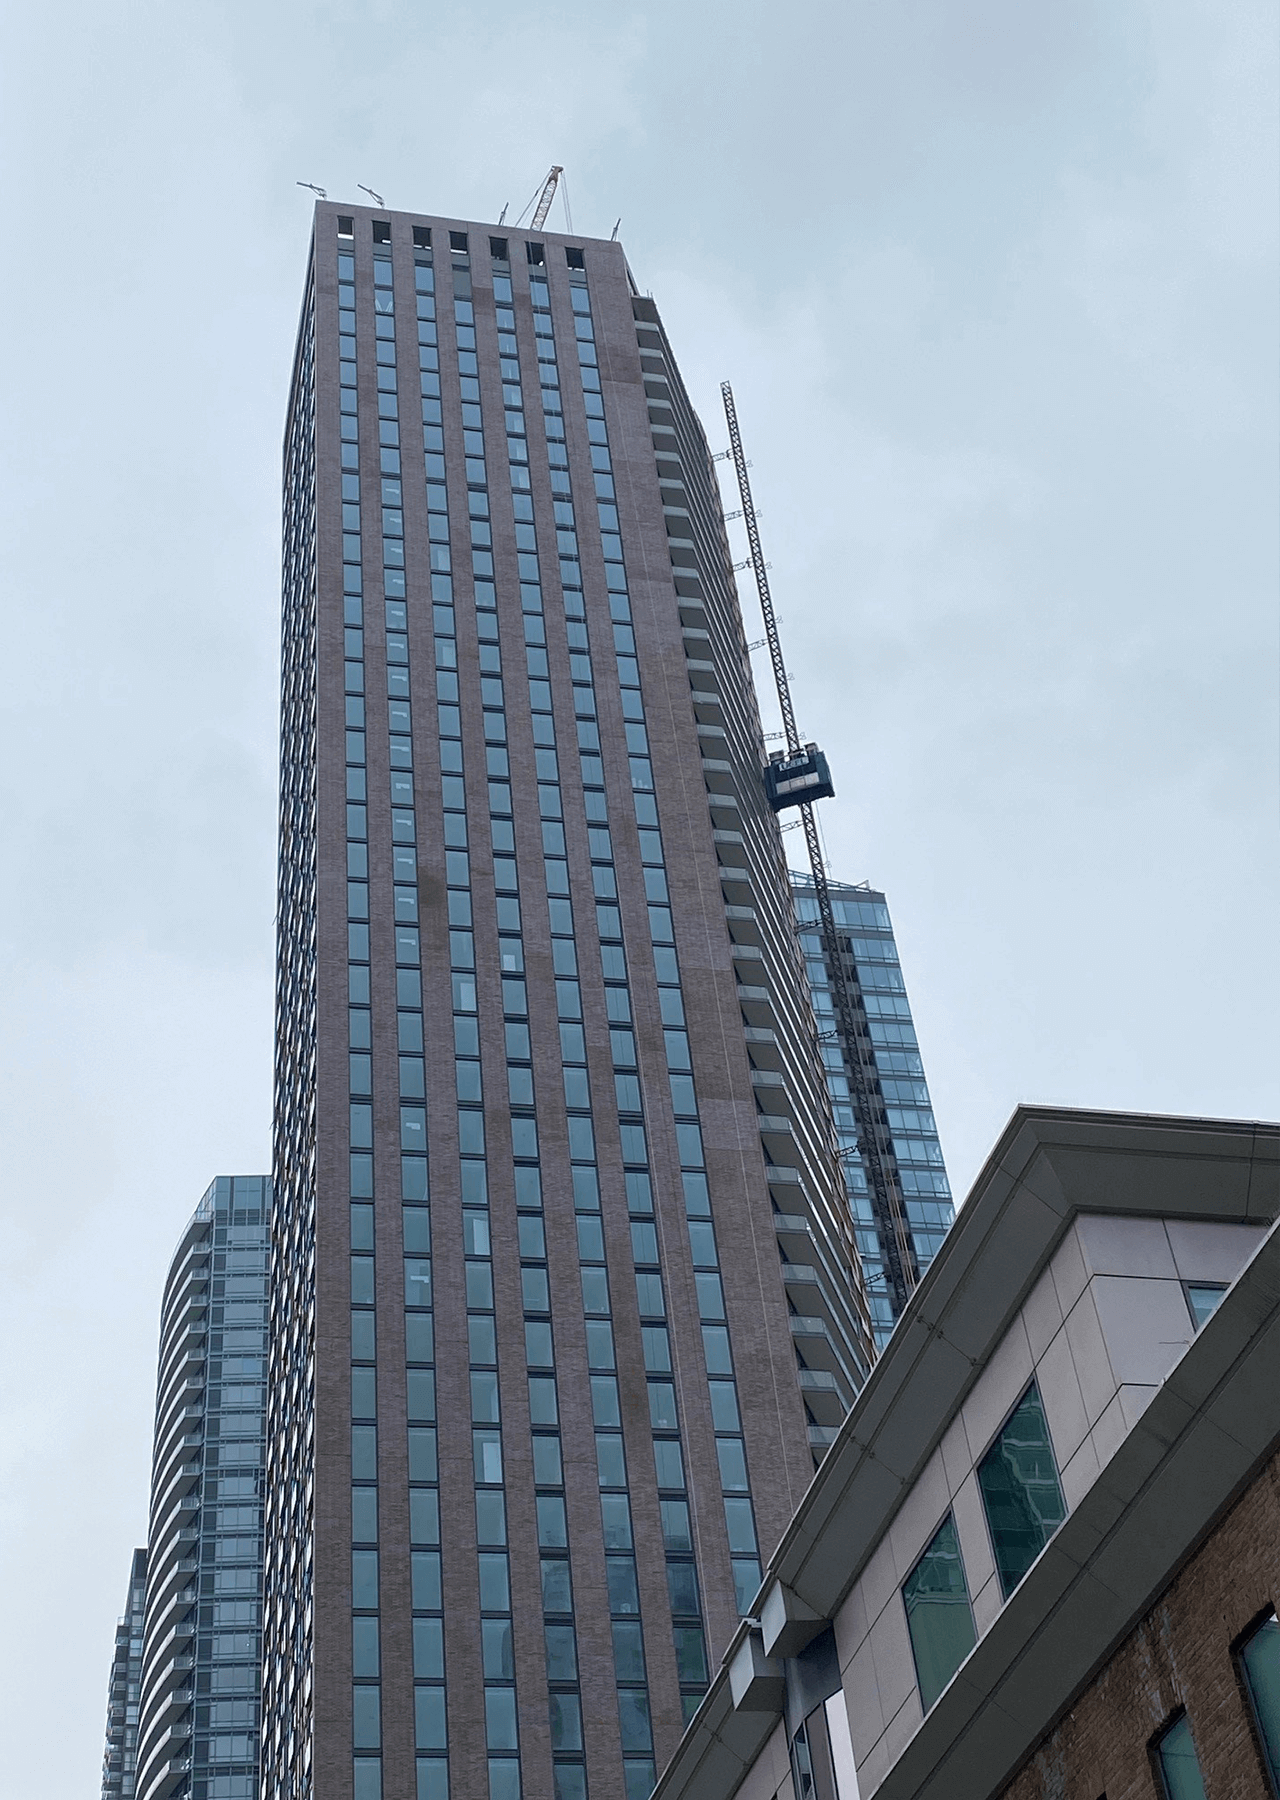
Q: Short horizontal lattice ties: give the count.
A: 10